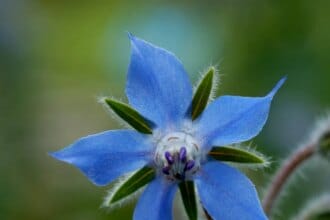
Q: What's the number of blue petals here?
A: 5